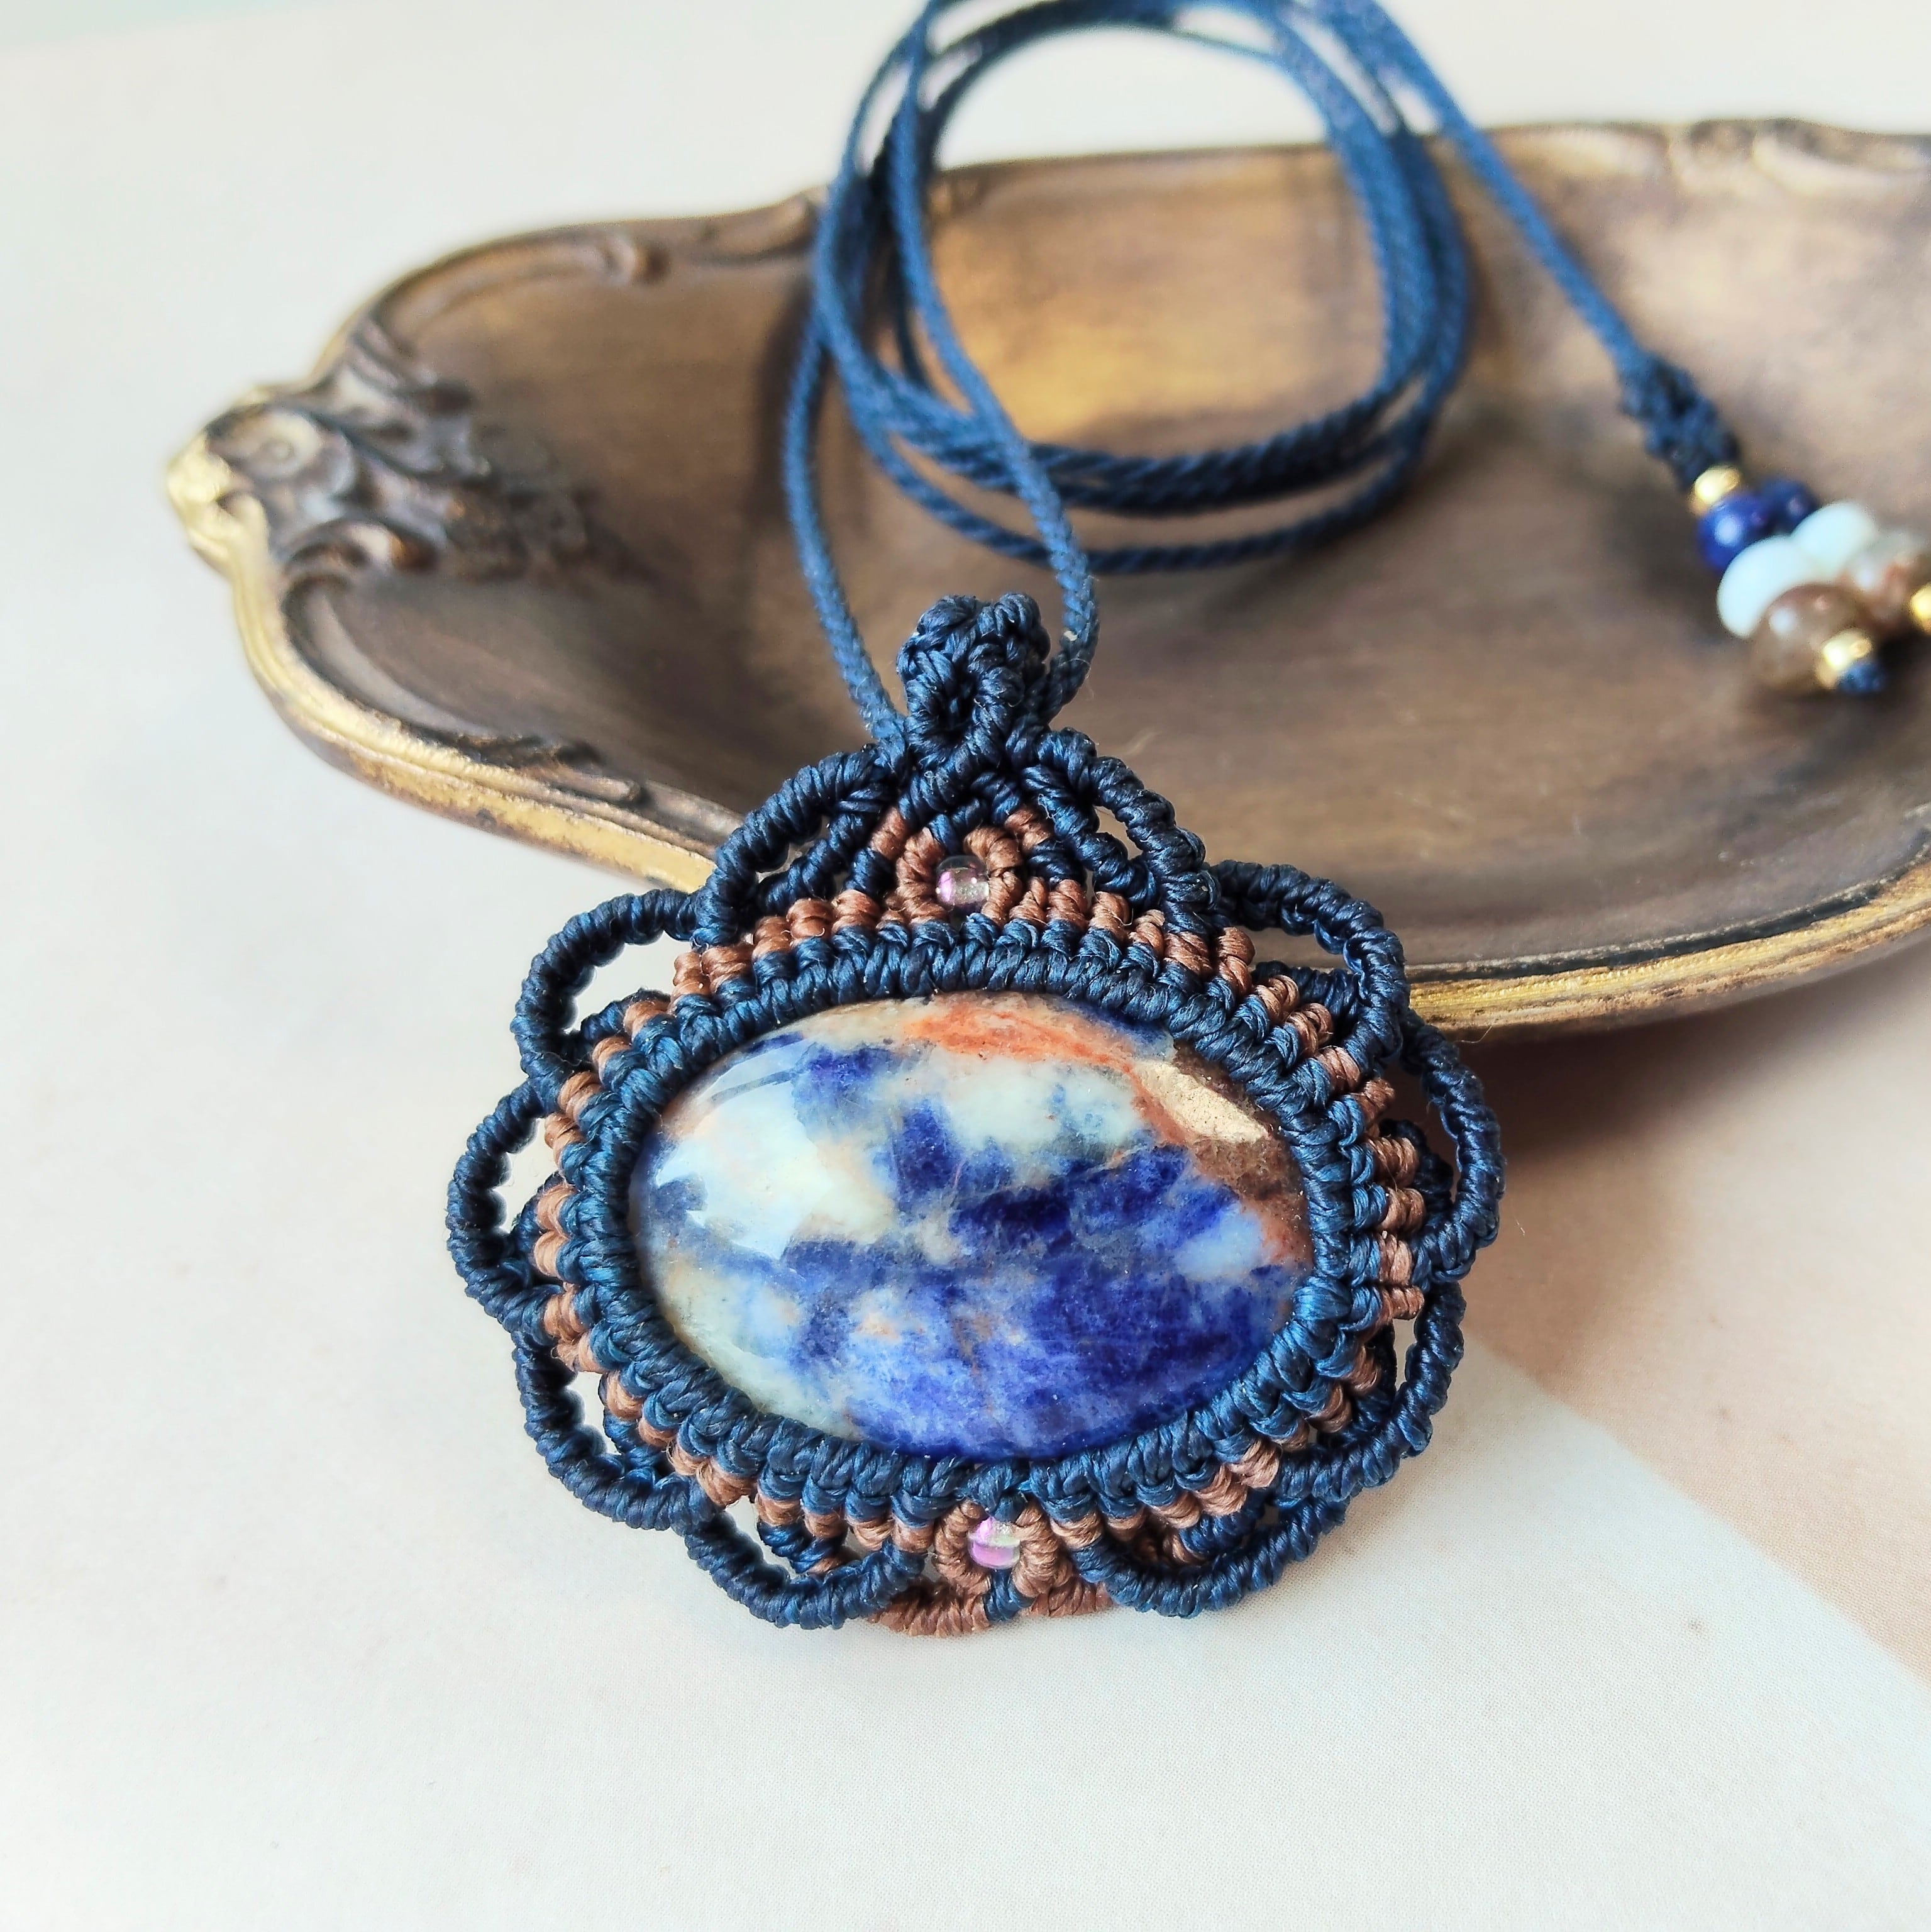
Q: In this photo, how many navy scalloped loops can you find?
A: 10